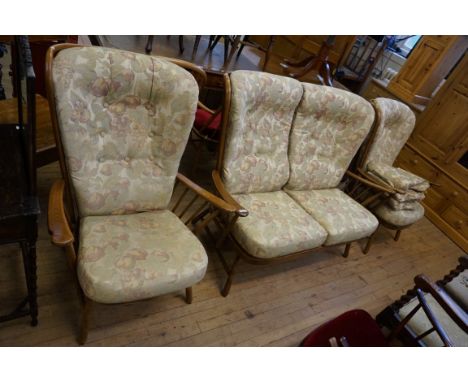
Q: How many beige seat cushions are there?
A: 4